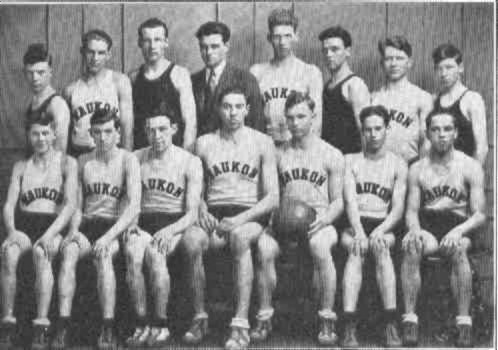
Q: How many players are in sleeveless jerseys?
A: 14